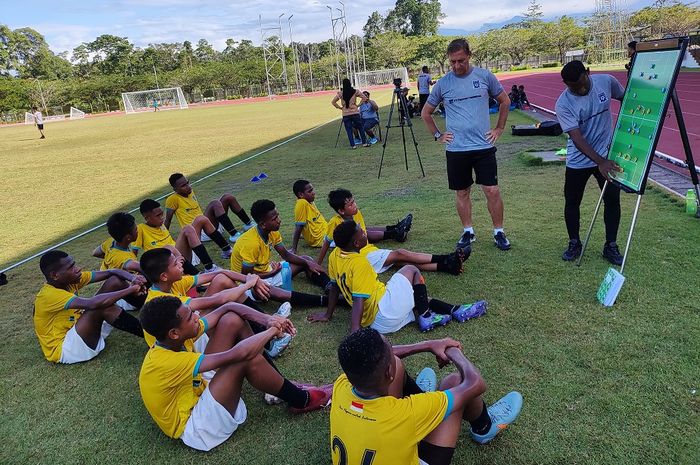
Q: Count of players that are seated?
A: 11